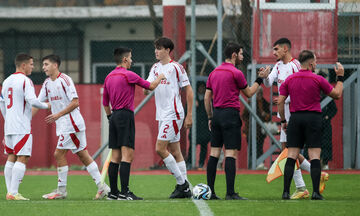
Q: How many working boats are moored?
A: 0